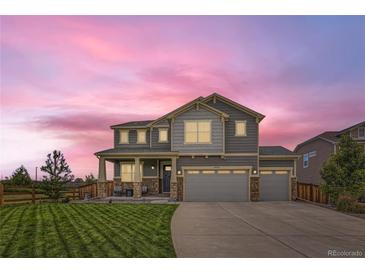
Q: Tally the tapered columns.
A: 3